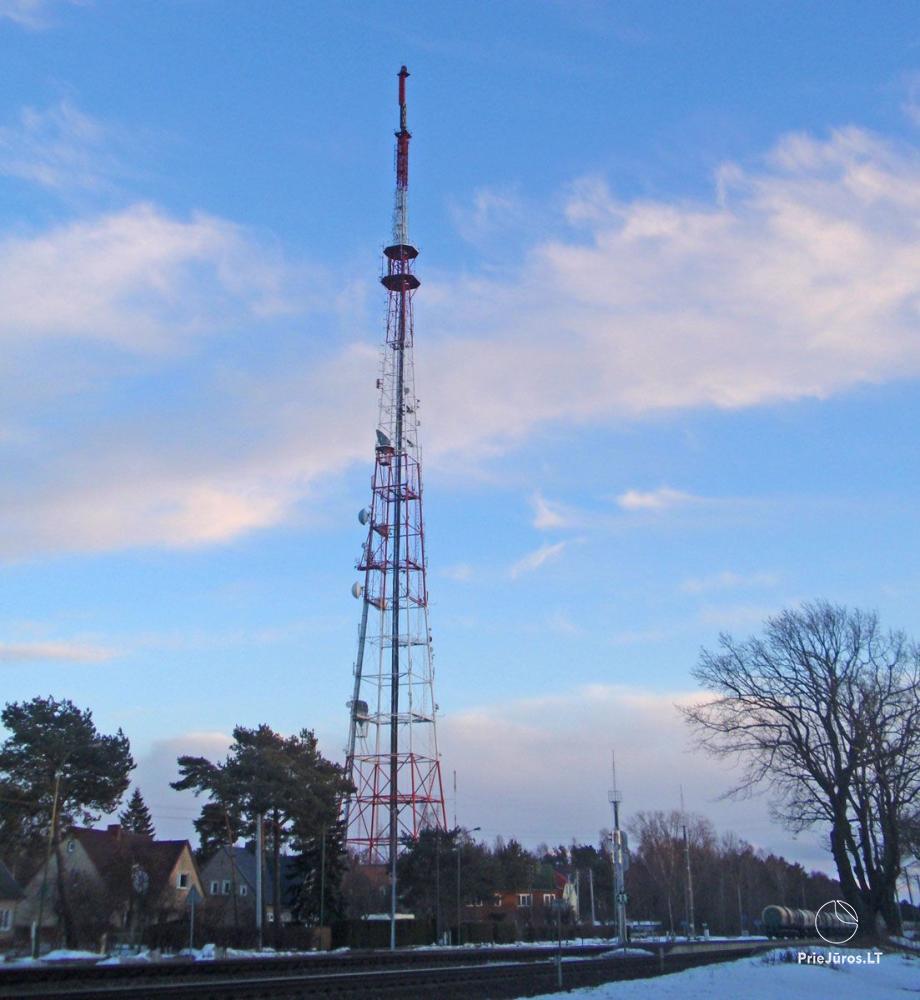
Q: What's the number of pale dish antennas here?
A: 2